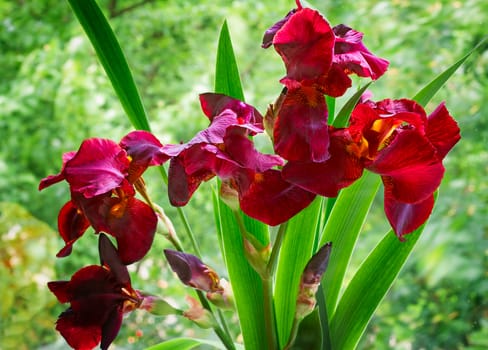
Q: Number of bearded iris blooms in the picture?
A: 5